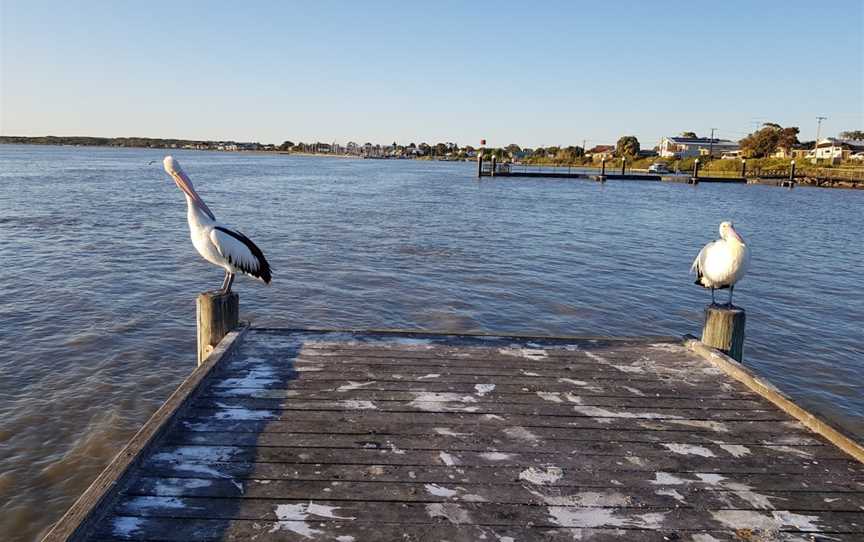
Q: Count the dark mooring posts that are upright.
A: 7